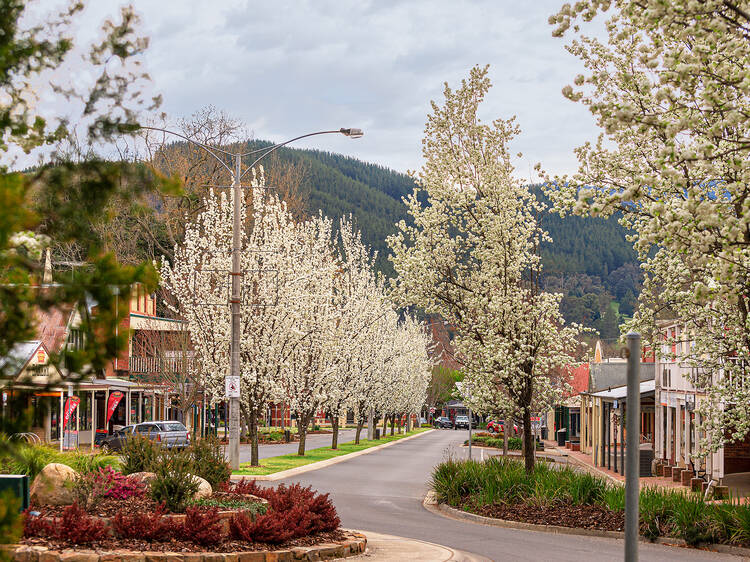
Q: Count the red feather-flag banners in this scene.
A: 2